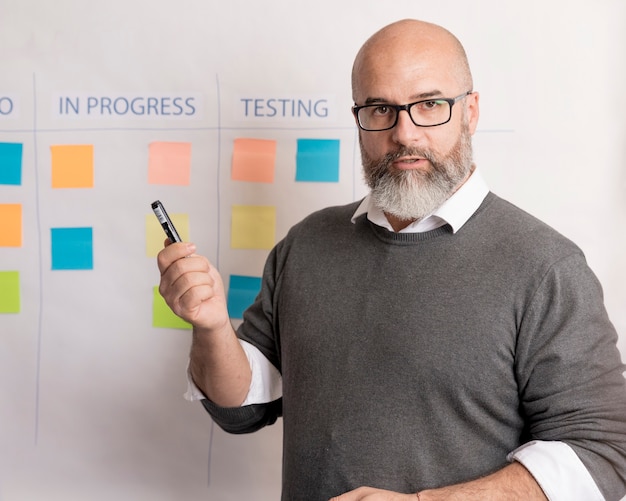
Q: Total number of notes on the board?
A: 12